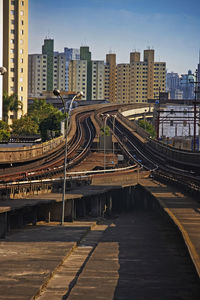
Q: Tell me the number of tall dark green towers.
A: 2